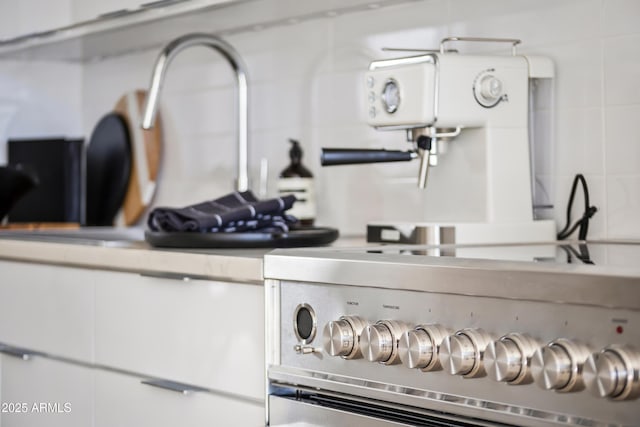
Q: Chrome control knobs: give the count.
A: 7